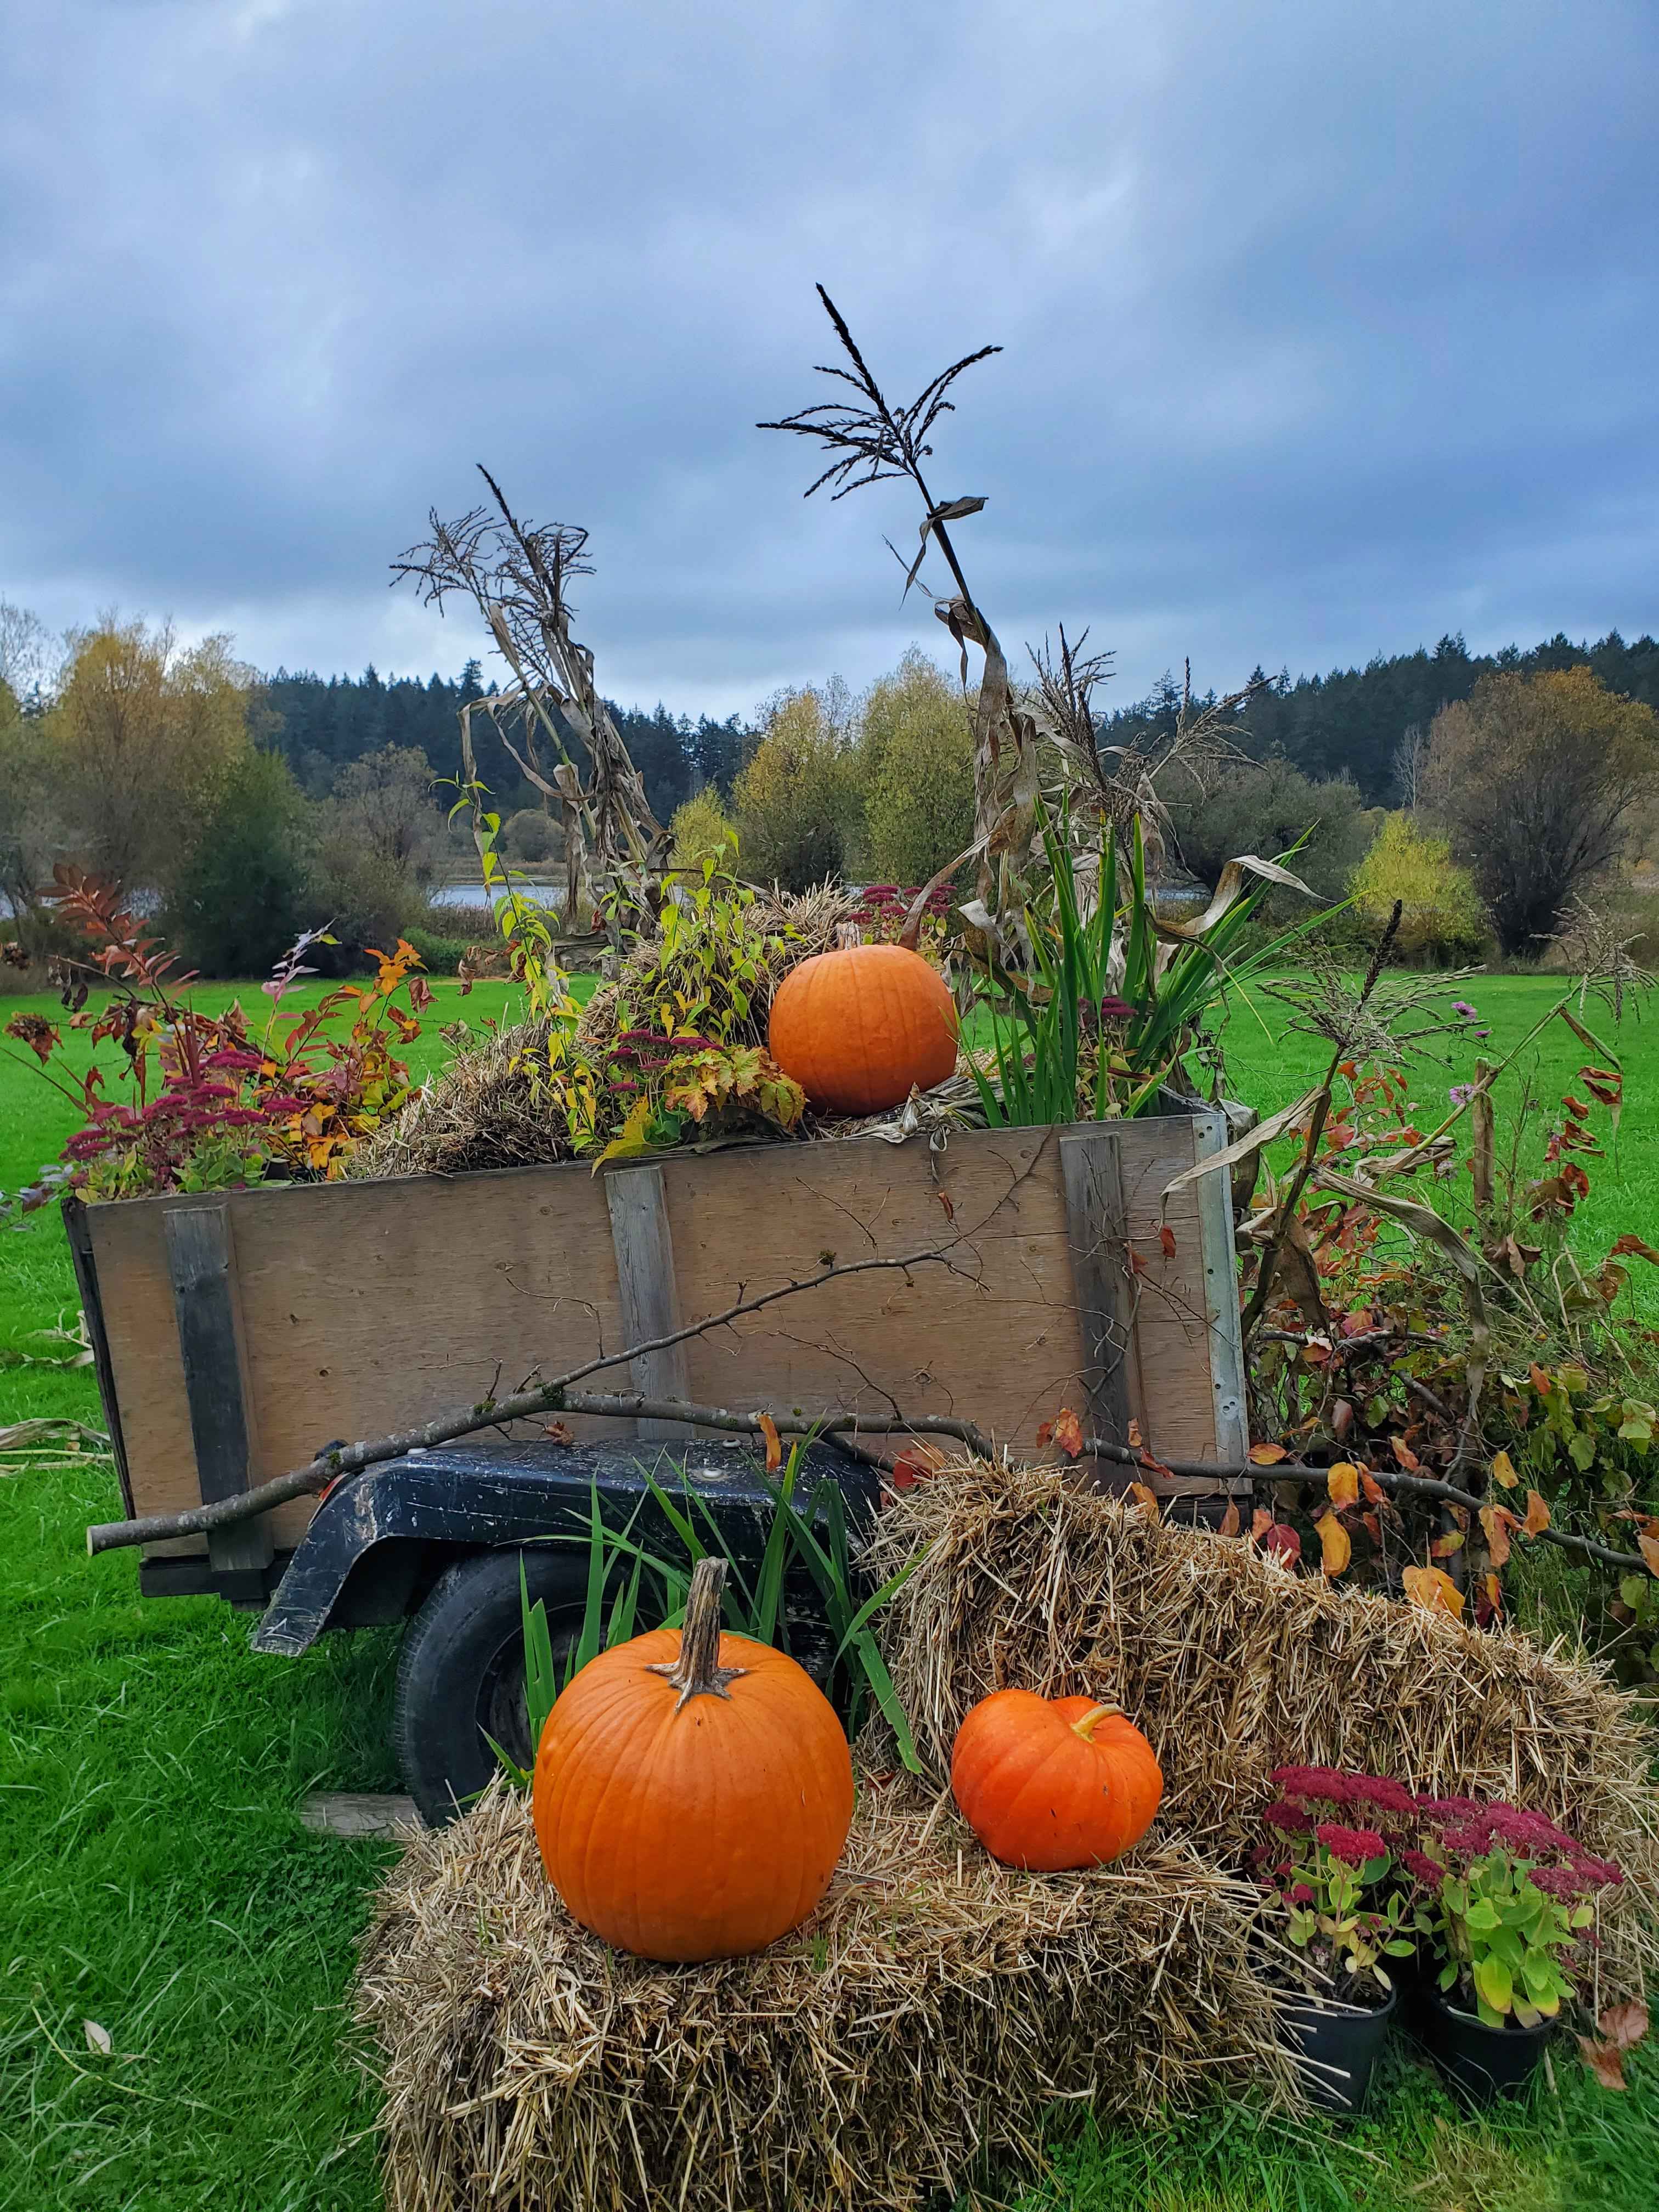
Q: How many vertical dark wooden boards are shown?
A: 3